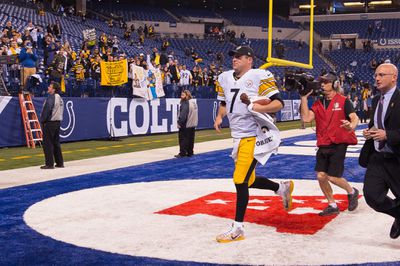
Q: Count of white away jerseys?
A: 2